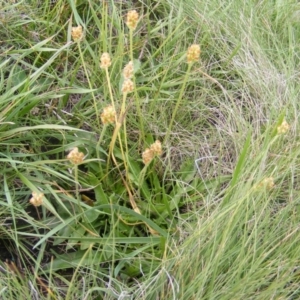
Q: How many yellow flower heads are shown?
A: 13